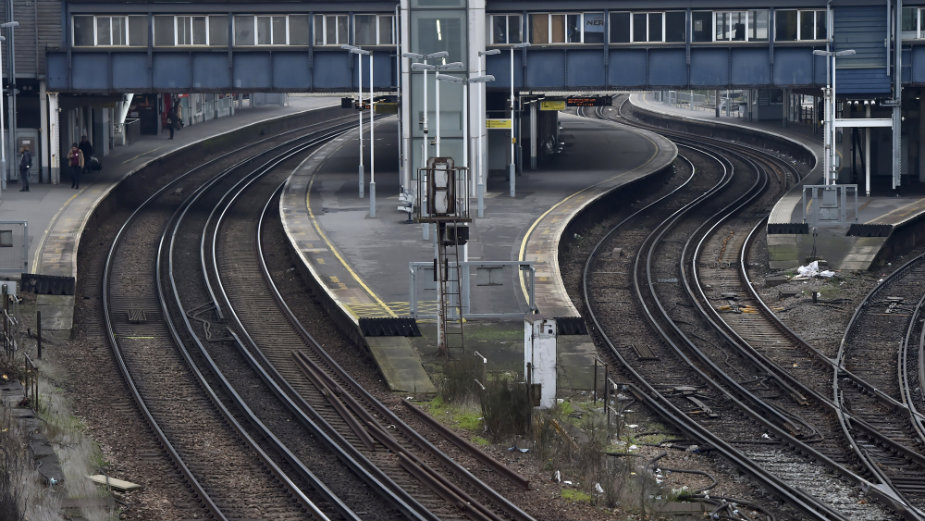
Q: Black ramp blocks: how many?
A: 5